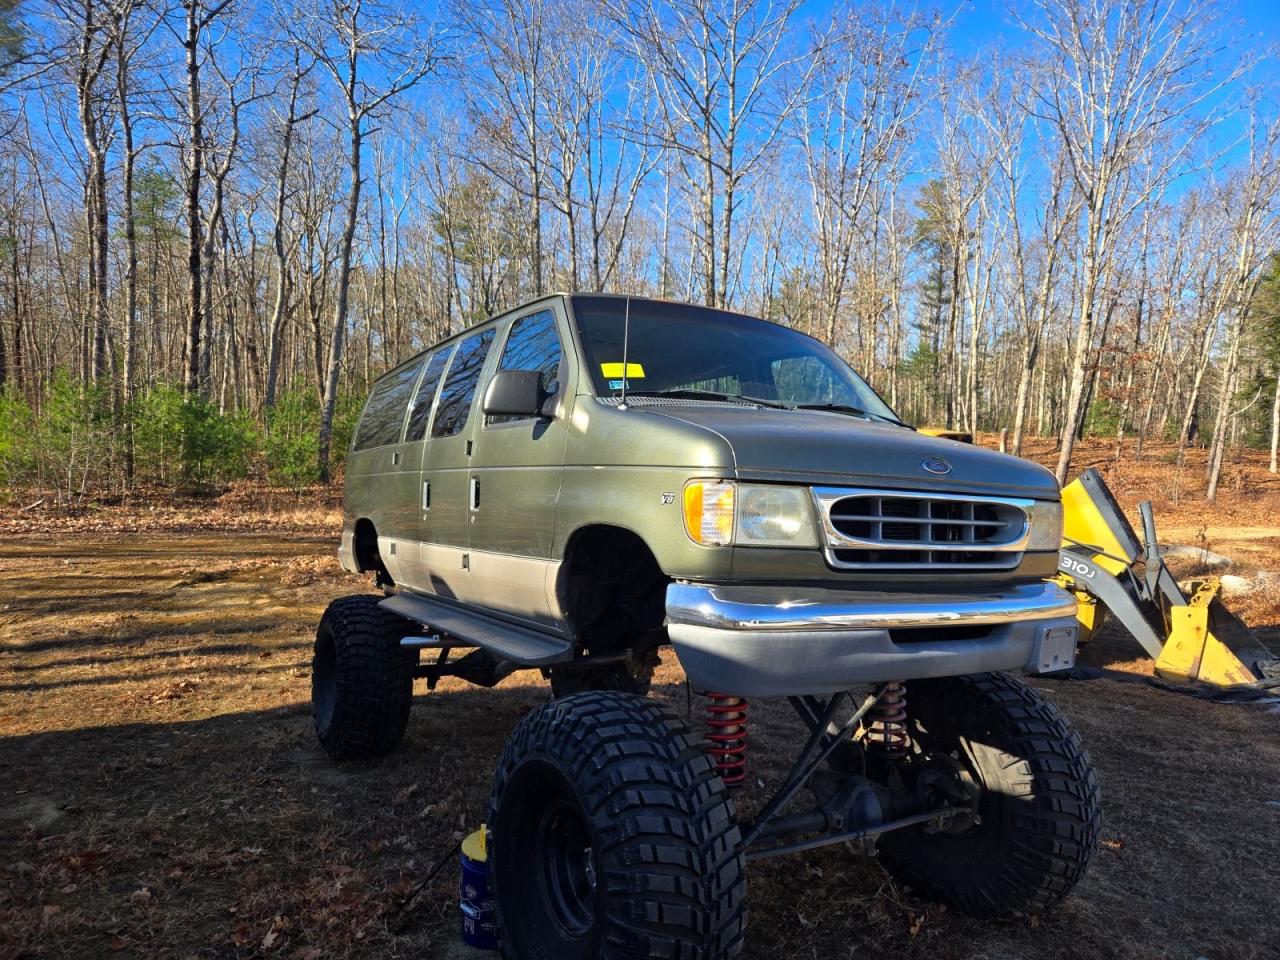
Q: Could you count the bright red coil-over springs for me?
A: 2